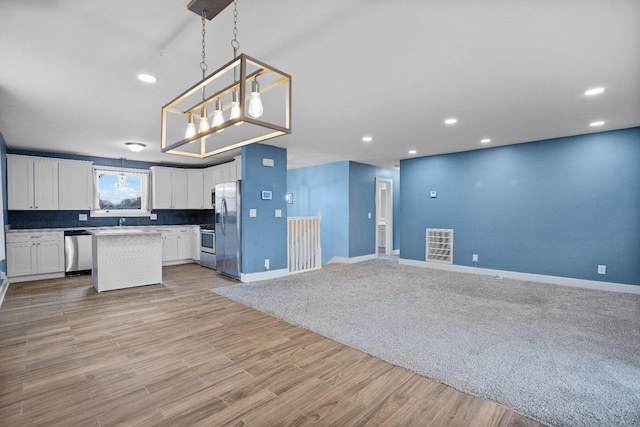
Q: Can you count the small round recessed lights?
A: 7